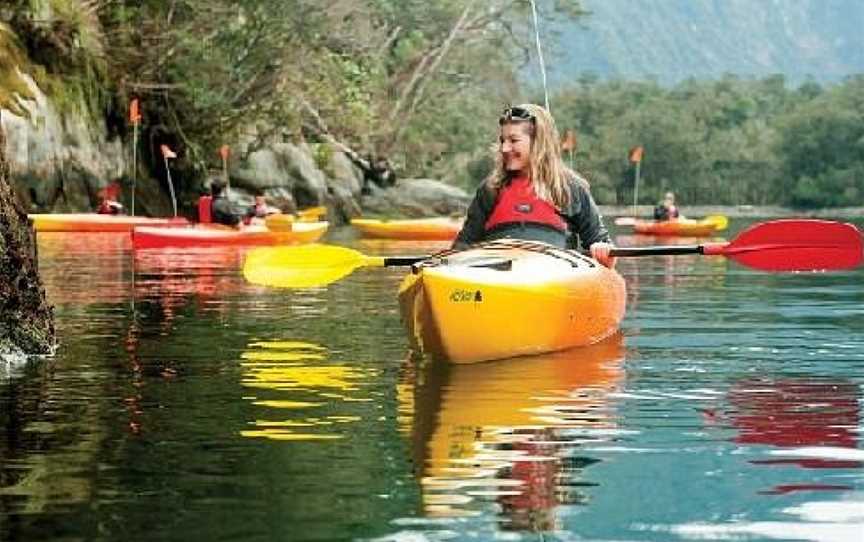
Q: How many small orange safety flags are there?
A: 5